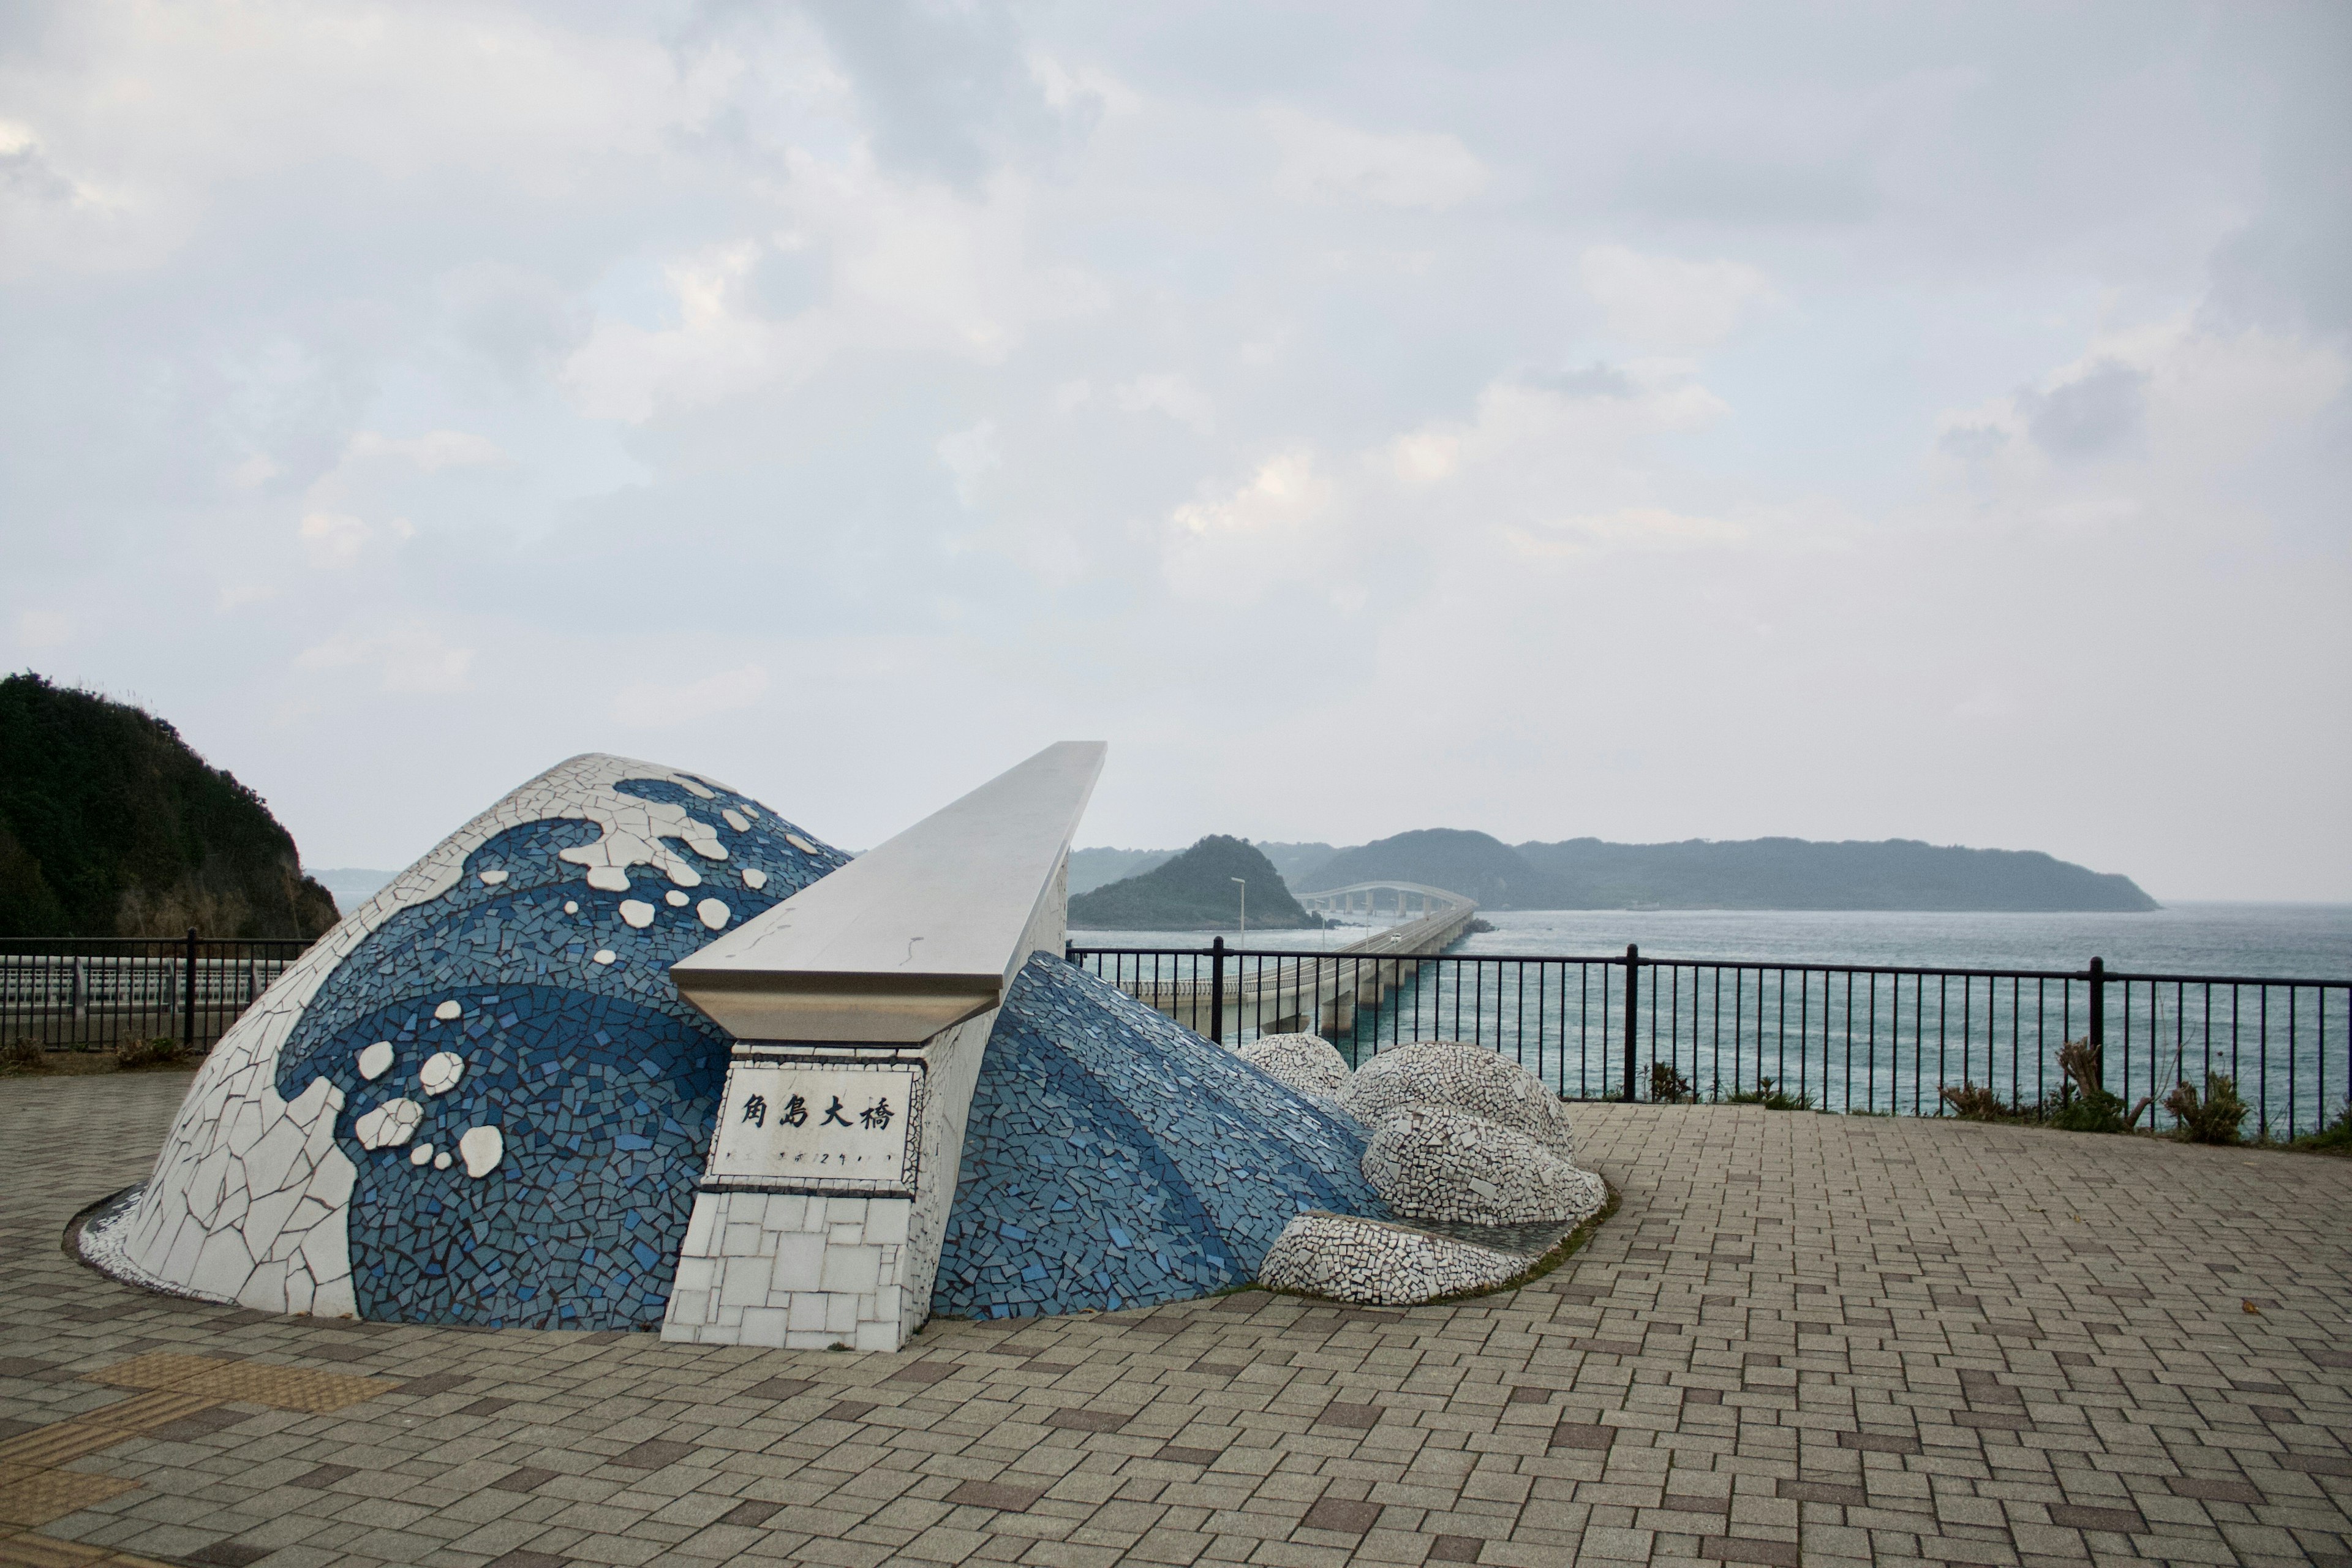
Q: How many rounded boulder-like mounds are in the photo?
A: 4